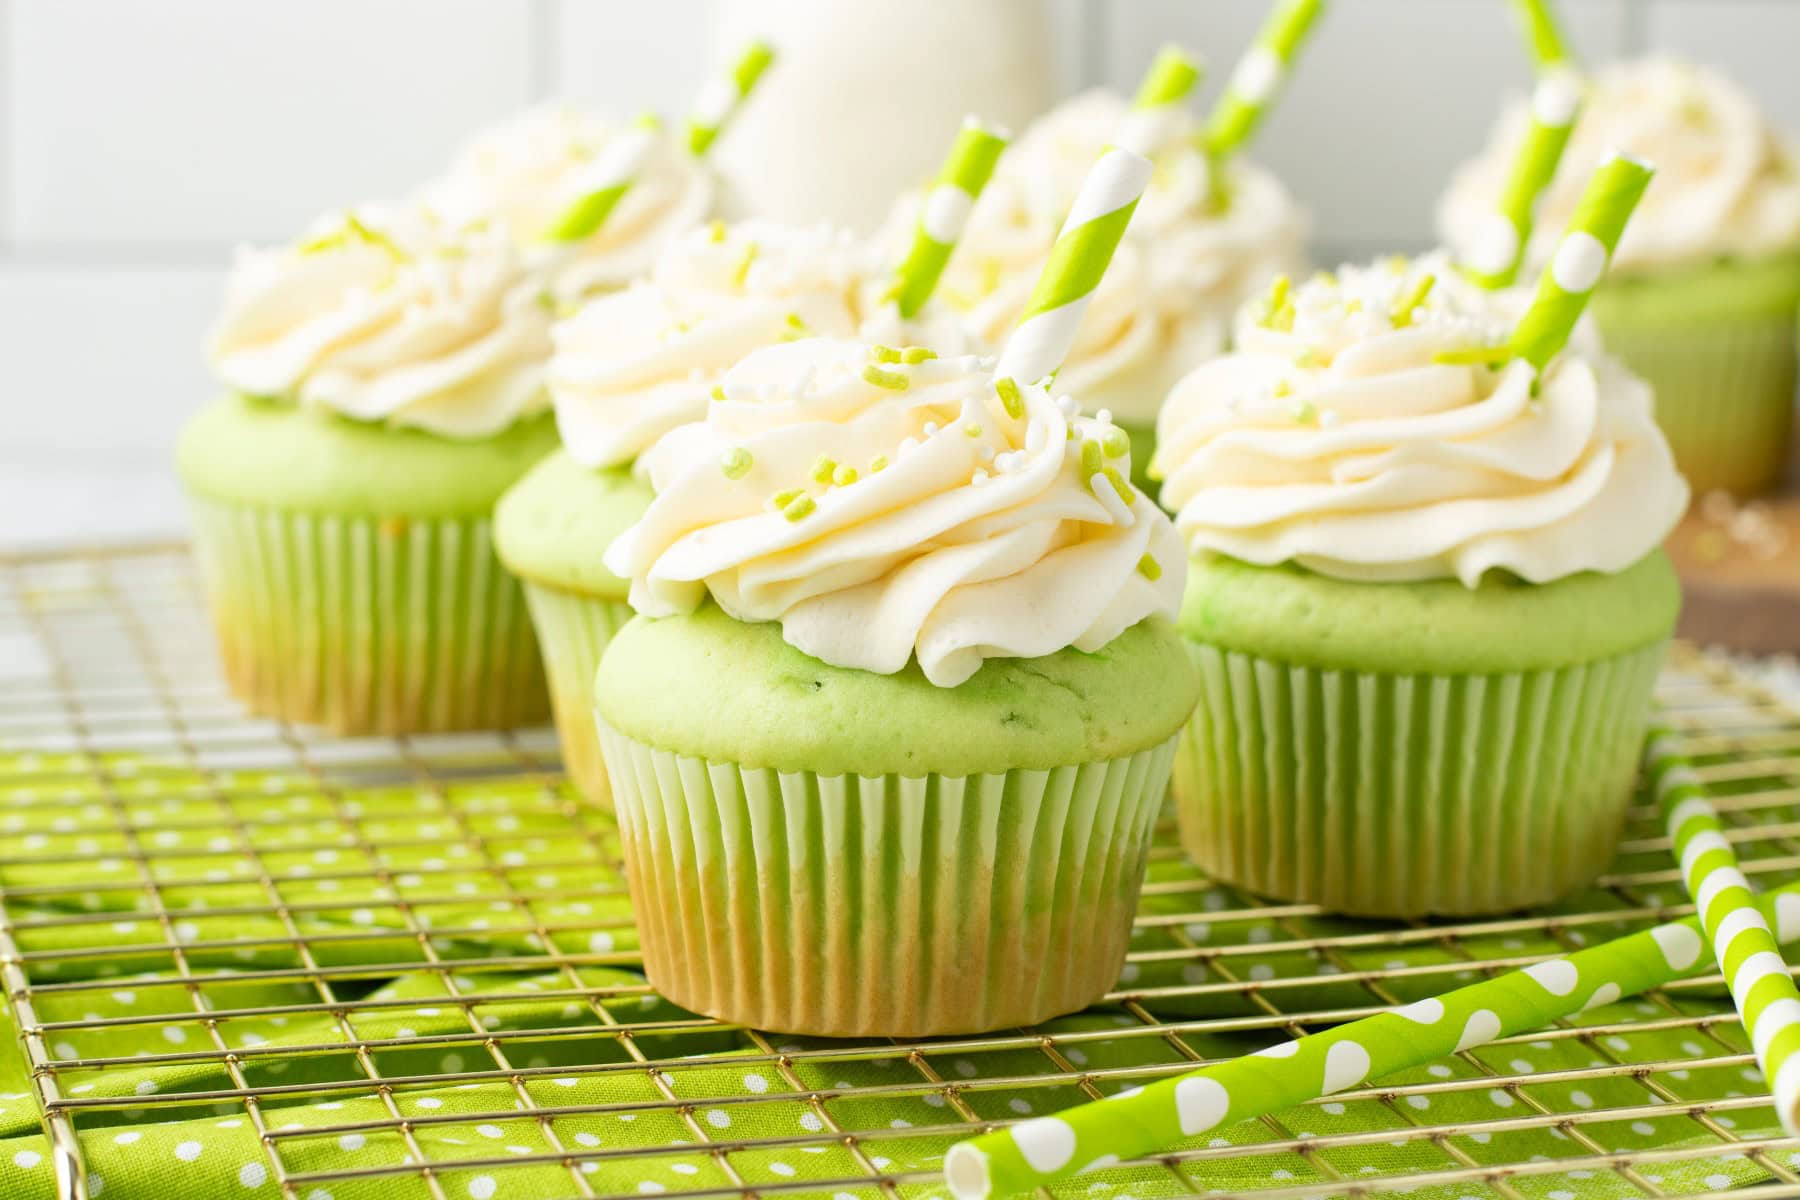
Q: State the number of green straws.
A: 11